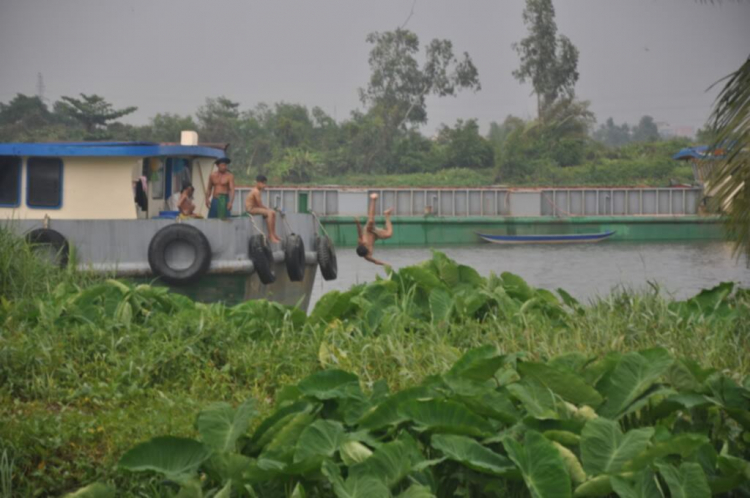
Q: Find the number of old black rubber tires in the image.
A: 5